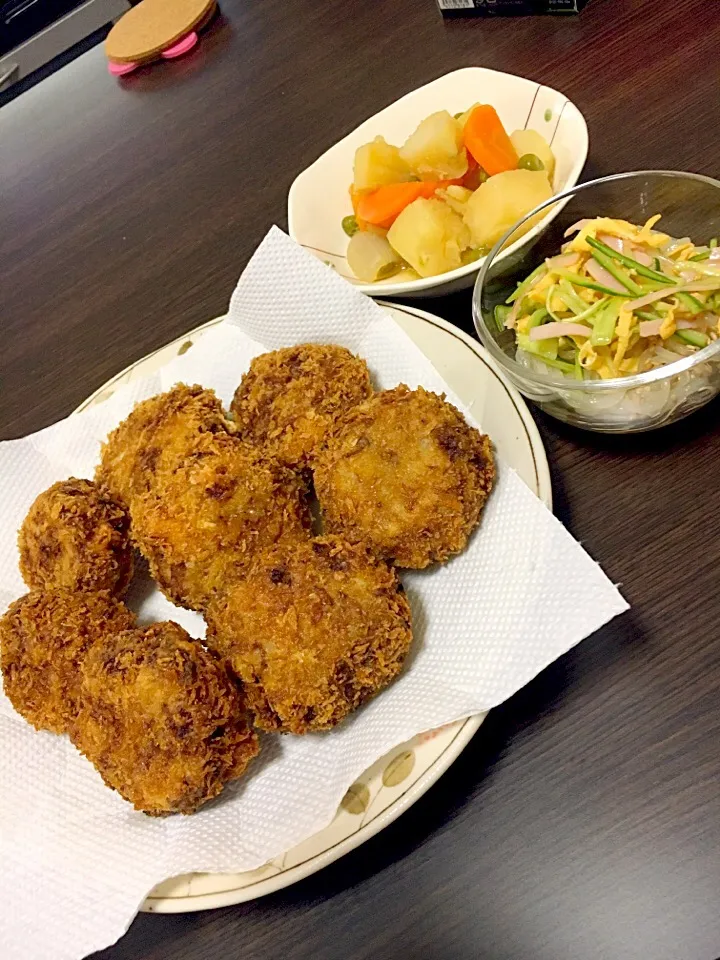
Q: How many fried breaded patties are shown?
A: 8